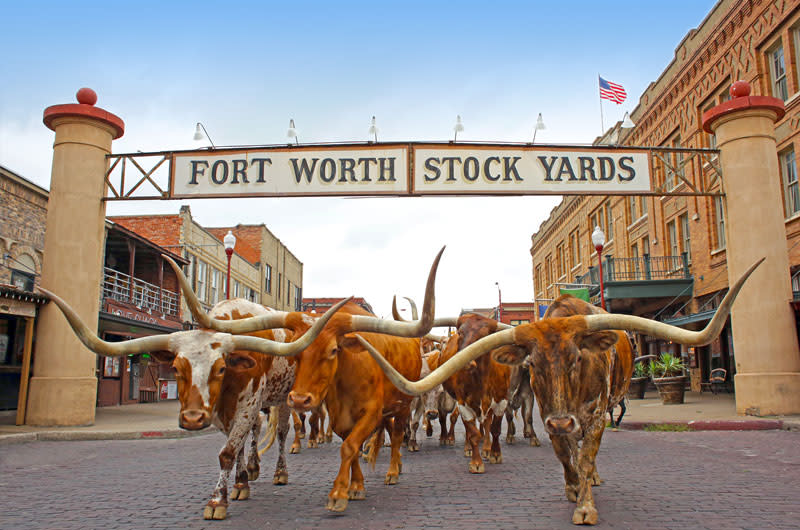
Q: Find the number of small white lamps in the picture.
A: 6